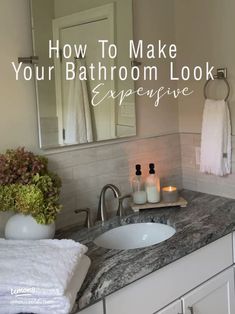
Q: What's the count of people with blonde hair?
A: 0